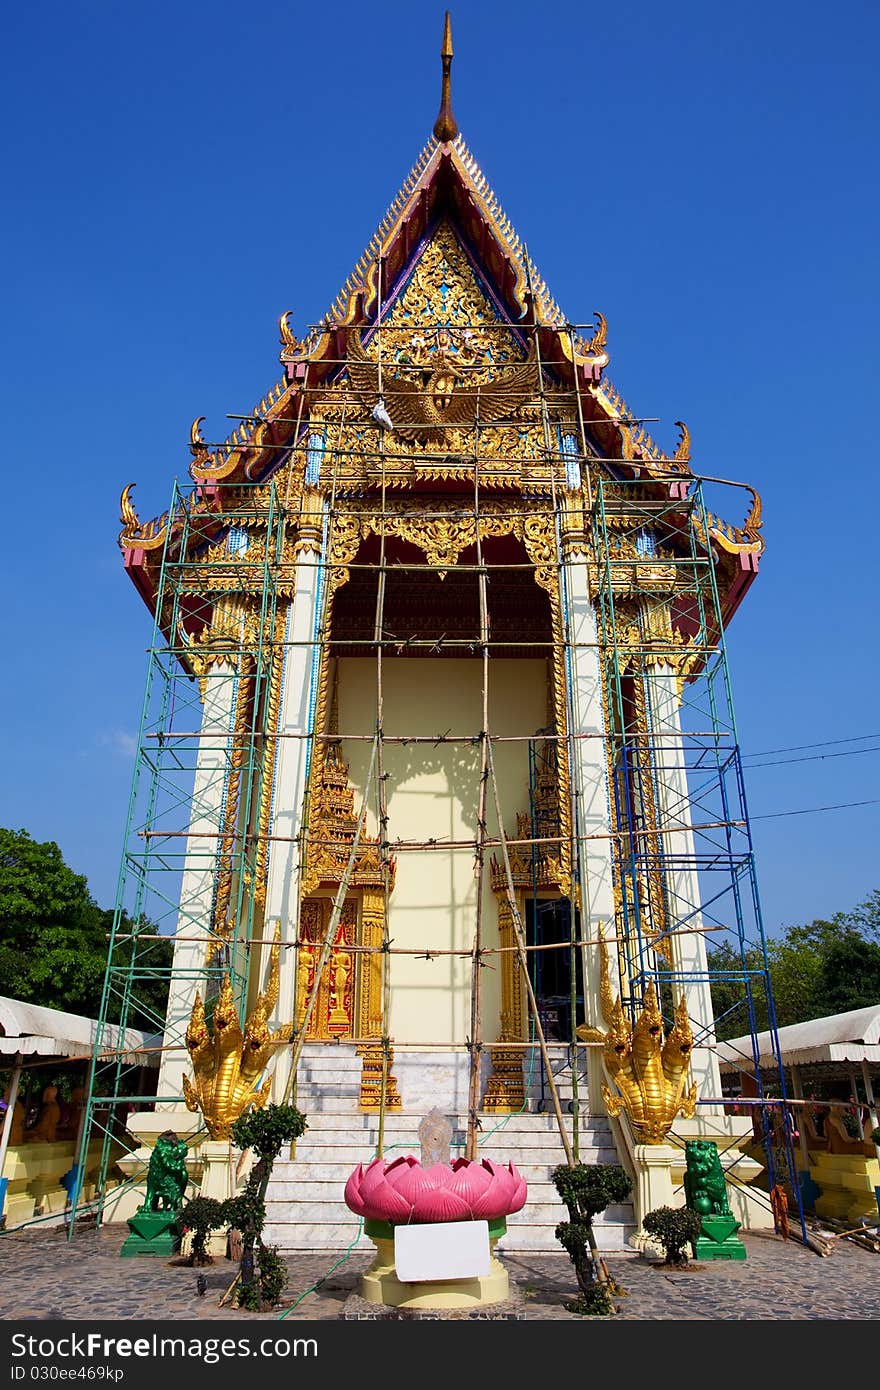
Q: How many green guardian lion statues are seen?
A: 2